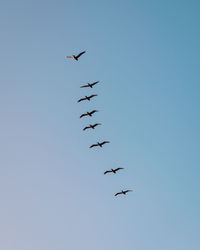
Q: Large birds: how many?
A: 8